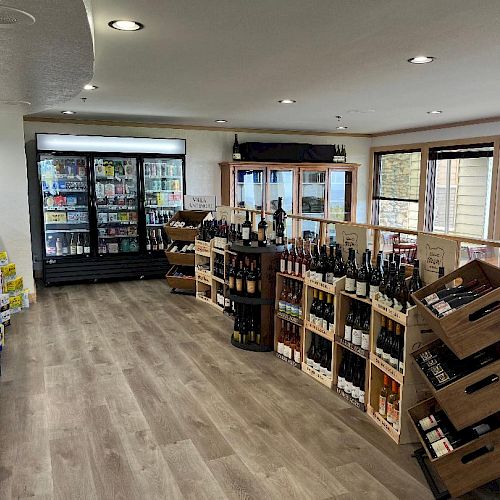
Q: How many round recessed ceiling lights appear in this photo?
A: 8